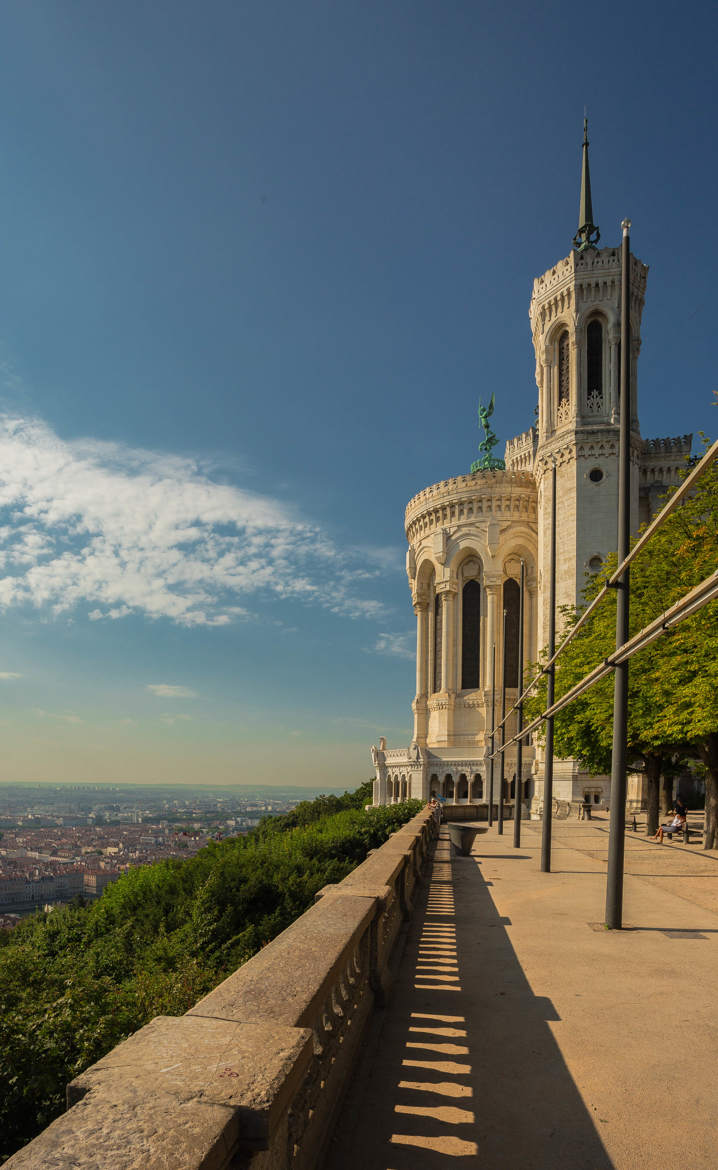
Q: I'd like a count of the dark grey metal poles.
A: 5